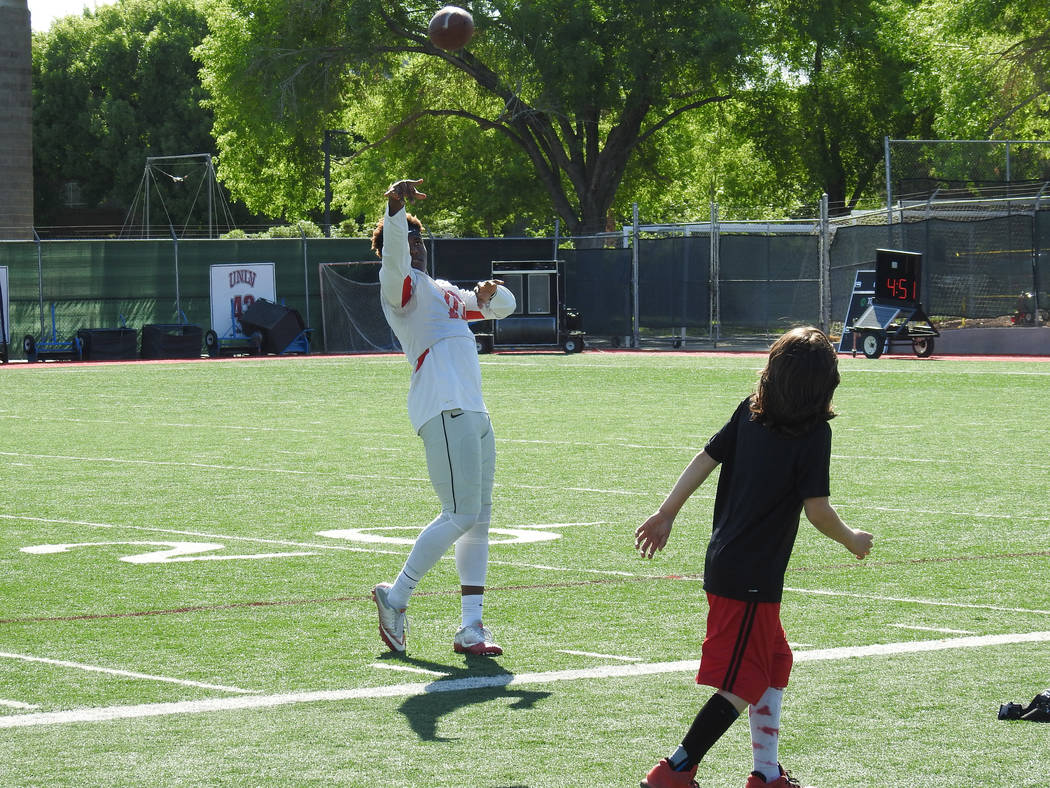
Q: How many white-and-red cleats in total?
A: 2